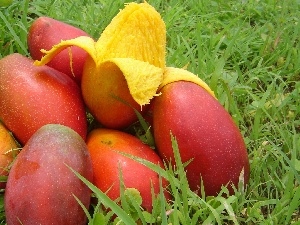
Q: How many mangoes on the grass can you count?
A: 7